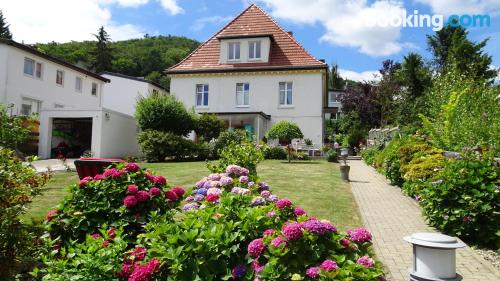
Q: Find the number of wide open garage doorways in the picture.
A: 1